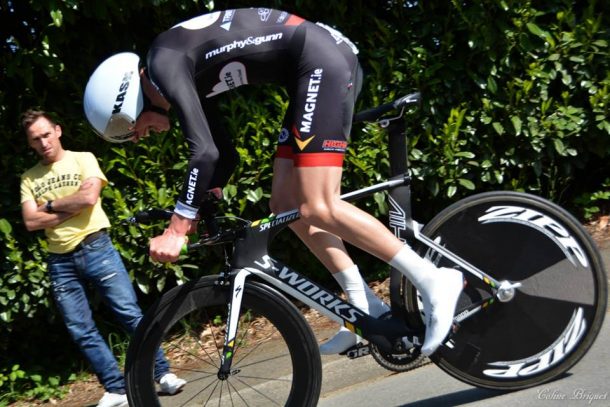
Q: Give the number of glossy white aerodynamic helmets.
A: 1